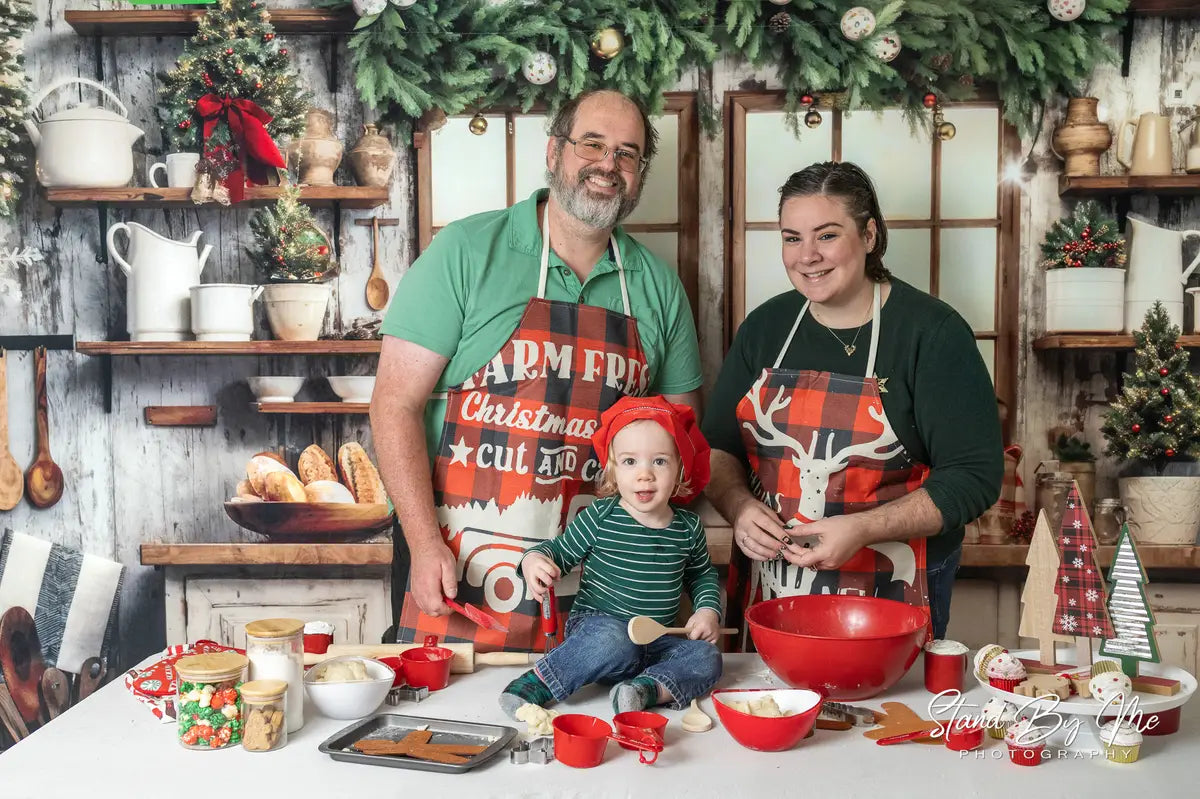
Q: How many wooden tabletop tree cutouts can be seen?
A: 3